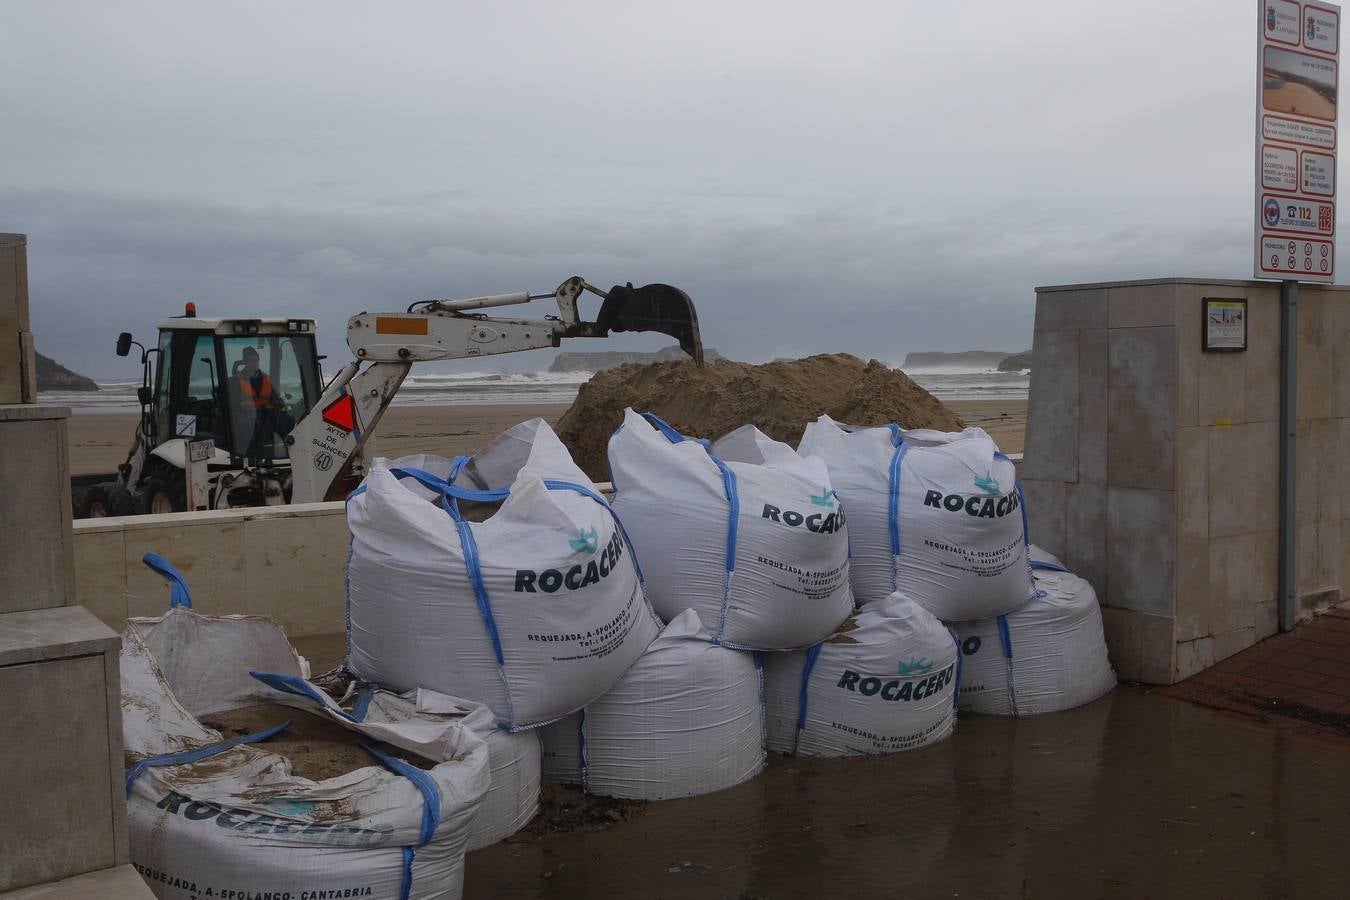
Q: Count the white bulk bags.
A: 8